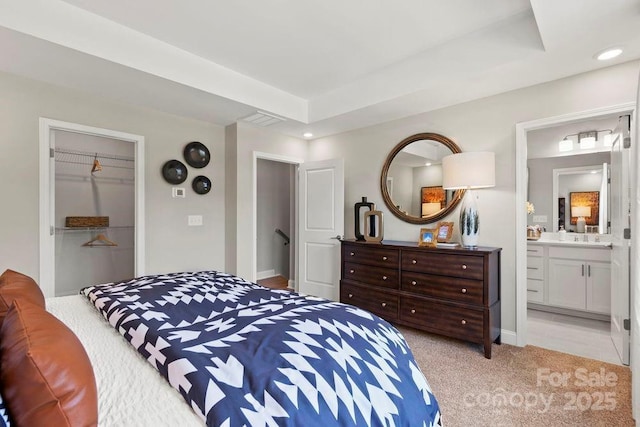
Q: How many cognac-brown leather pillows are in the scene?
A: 2